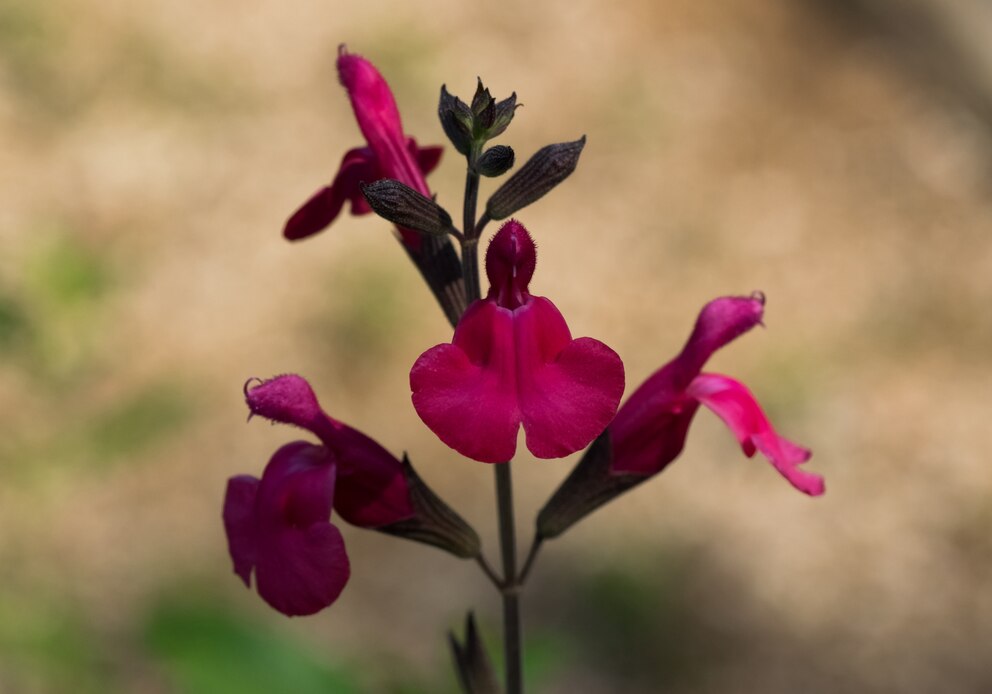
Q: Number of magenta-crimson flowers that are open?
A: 4